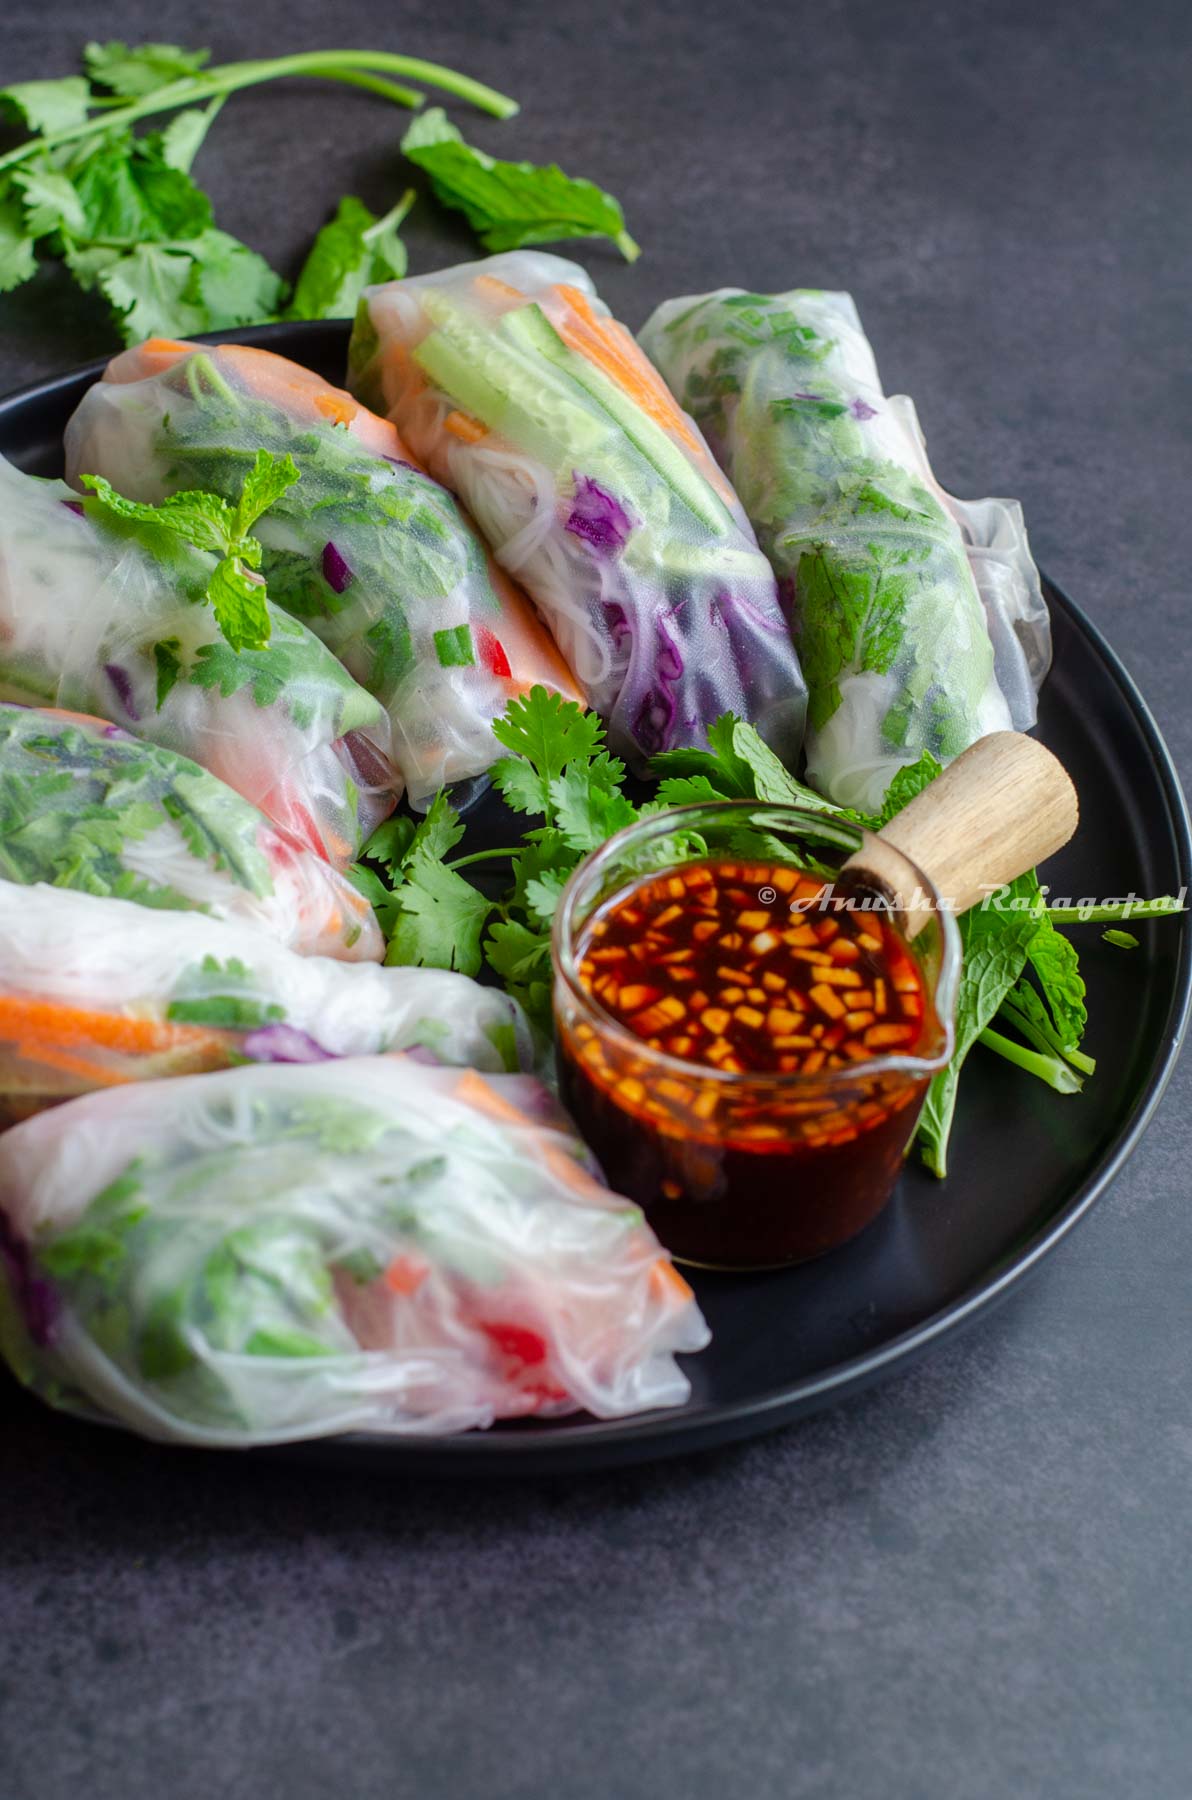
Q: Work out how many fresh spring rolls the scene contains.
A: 7